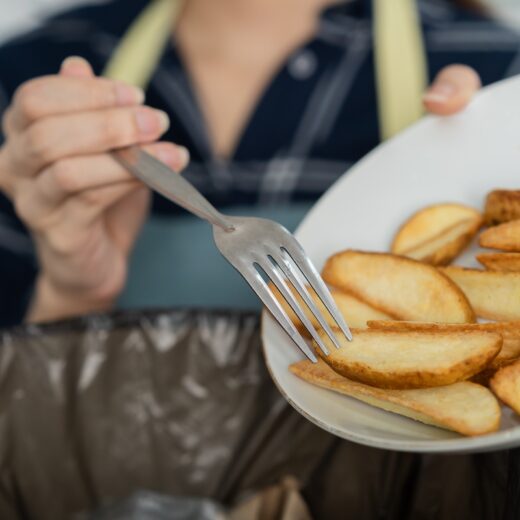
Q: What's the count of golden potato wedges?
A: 11